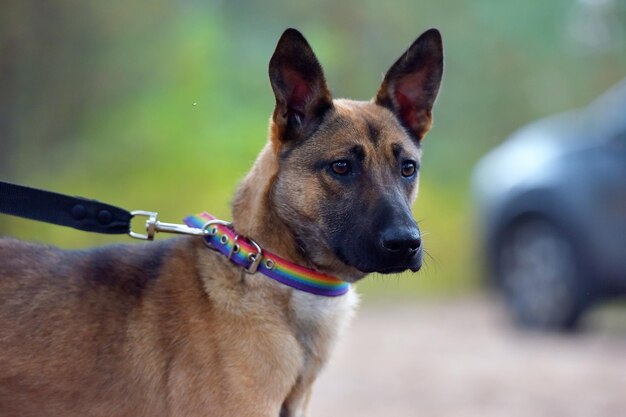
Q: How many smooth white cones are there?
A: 0